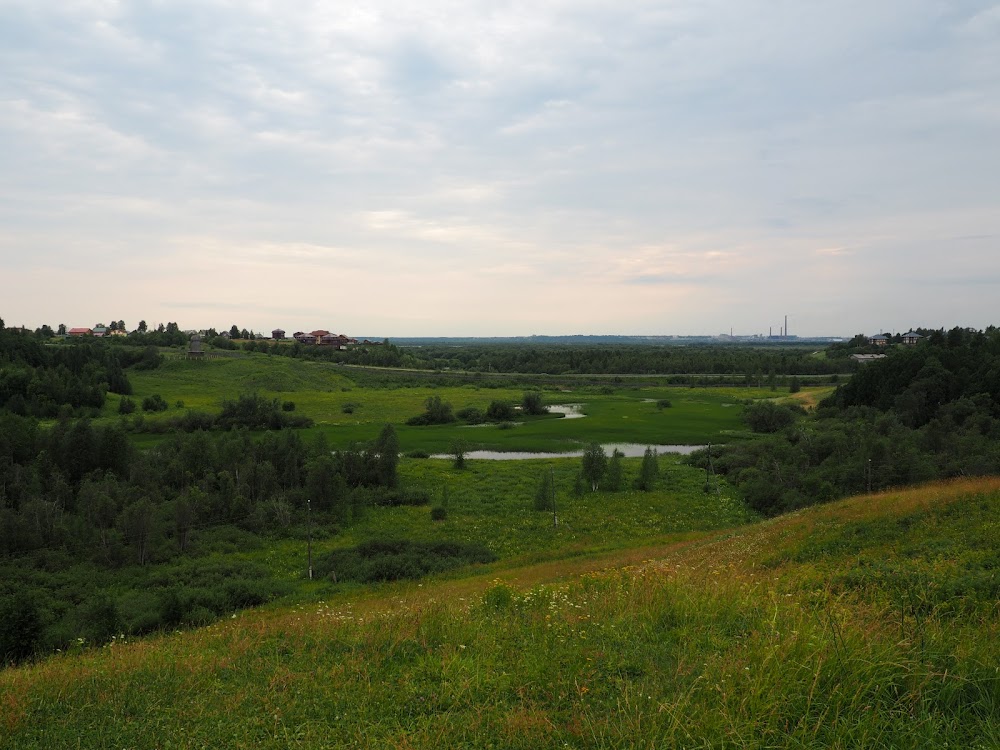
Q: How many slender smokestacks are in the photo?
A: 4